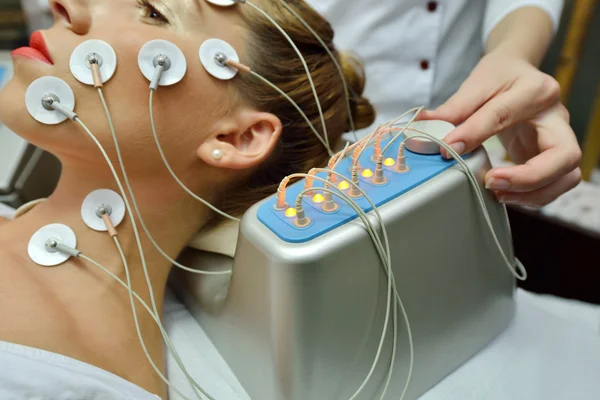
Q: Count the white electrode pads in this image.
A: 7